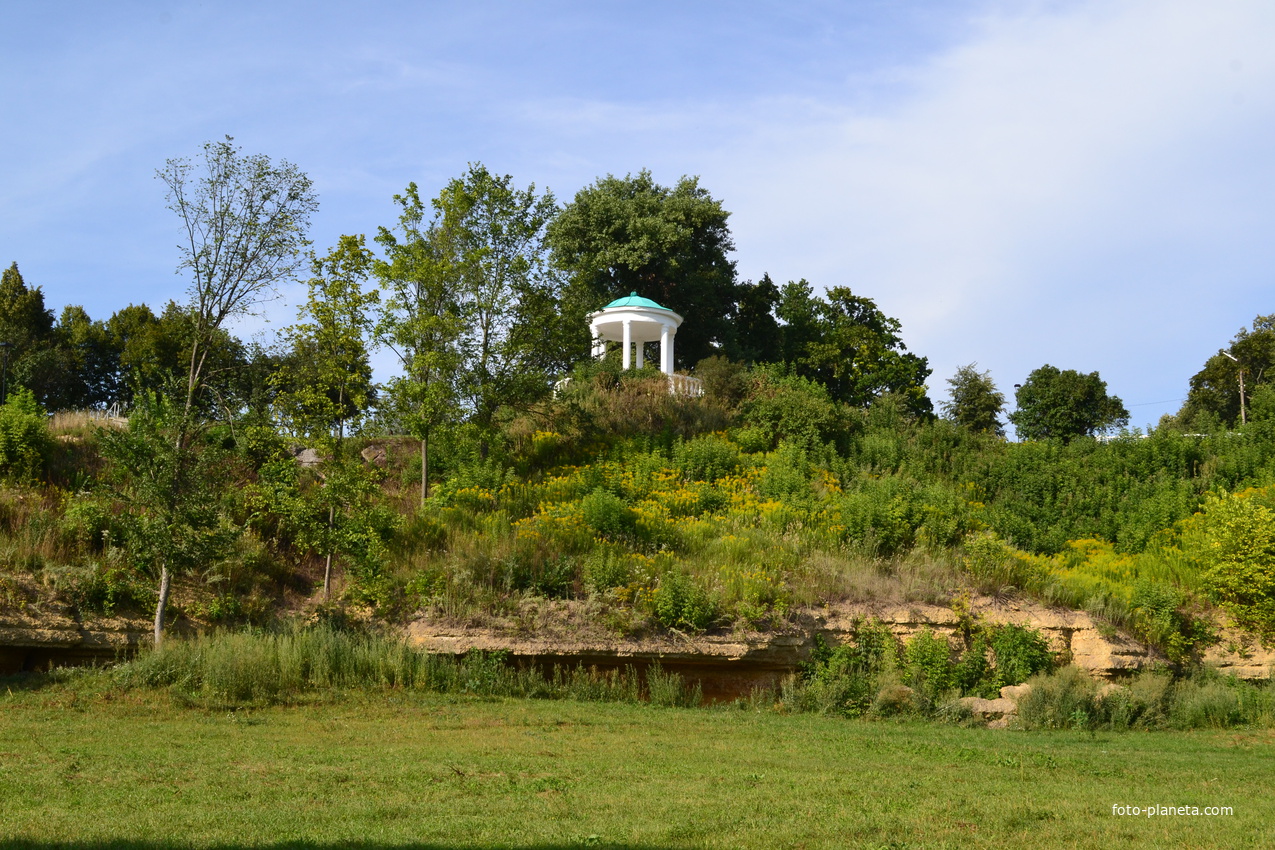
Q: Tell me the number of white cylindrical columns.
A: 6